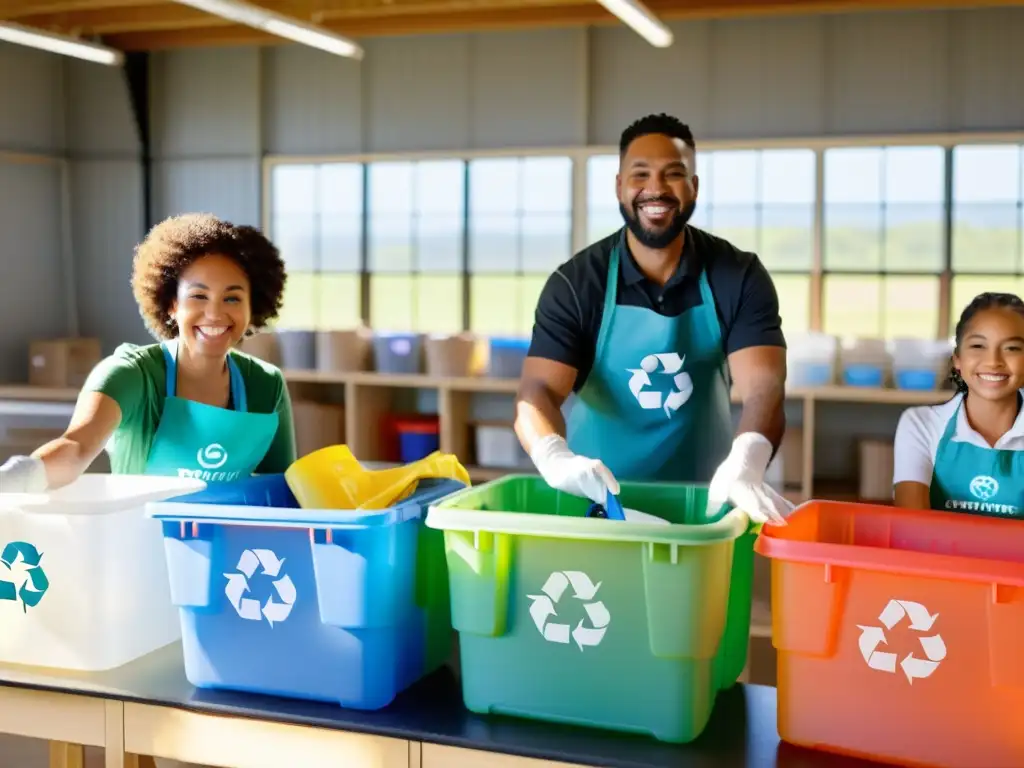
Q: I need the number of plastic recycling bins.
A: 4